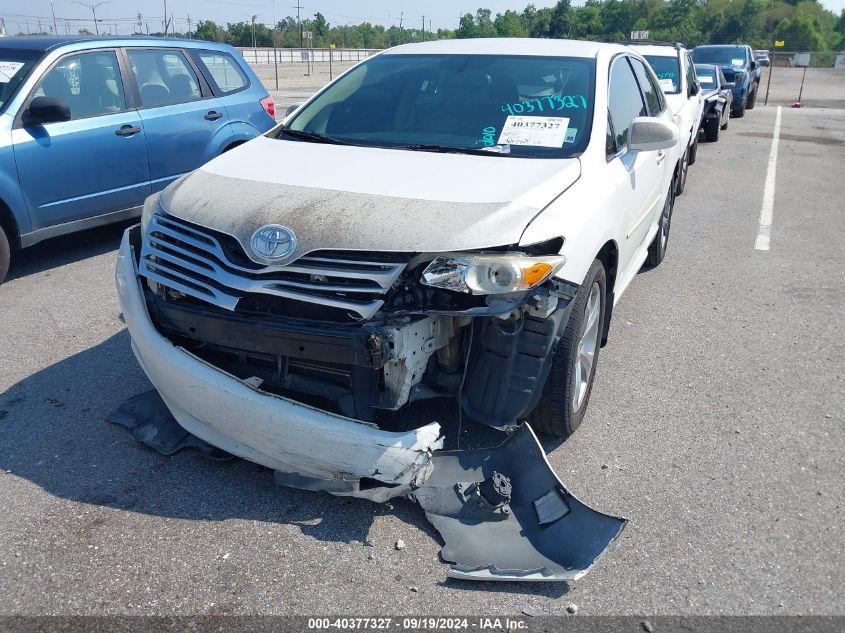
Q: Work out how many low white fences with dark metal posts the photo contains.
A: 1